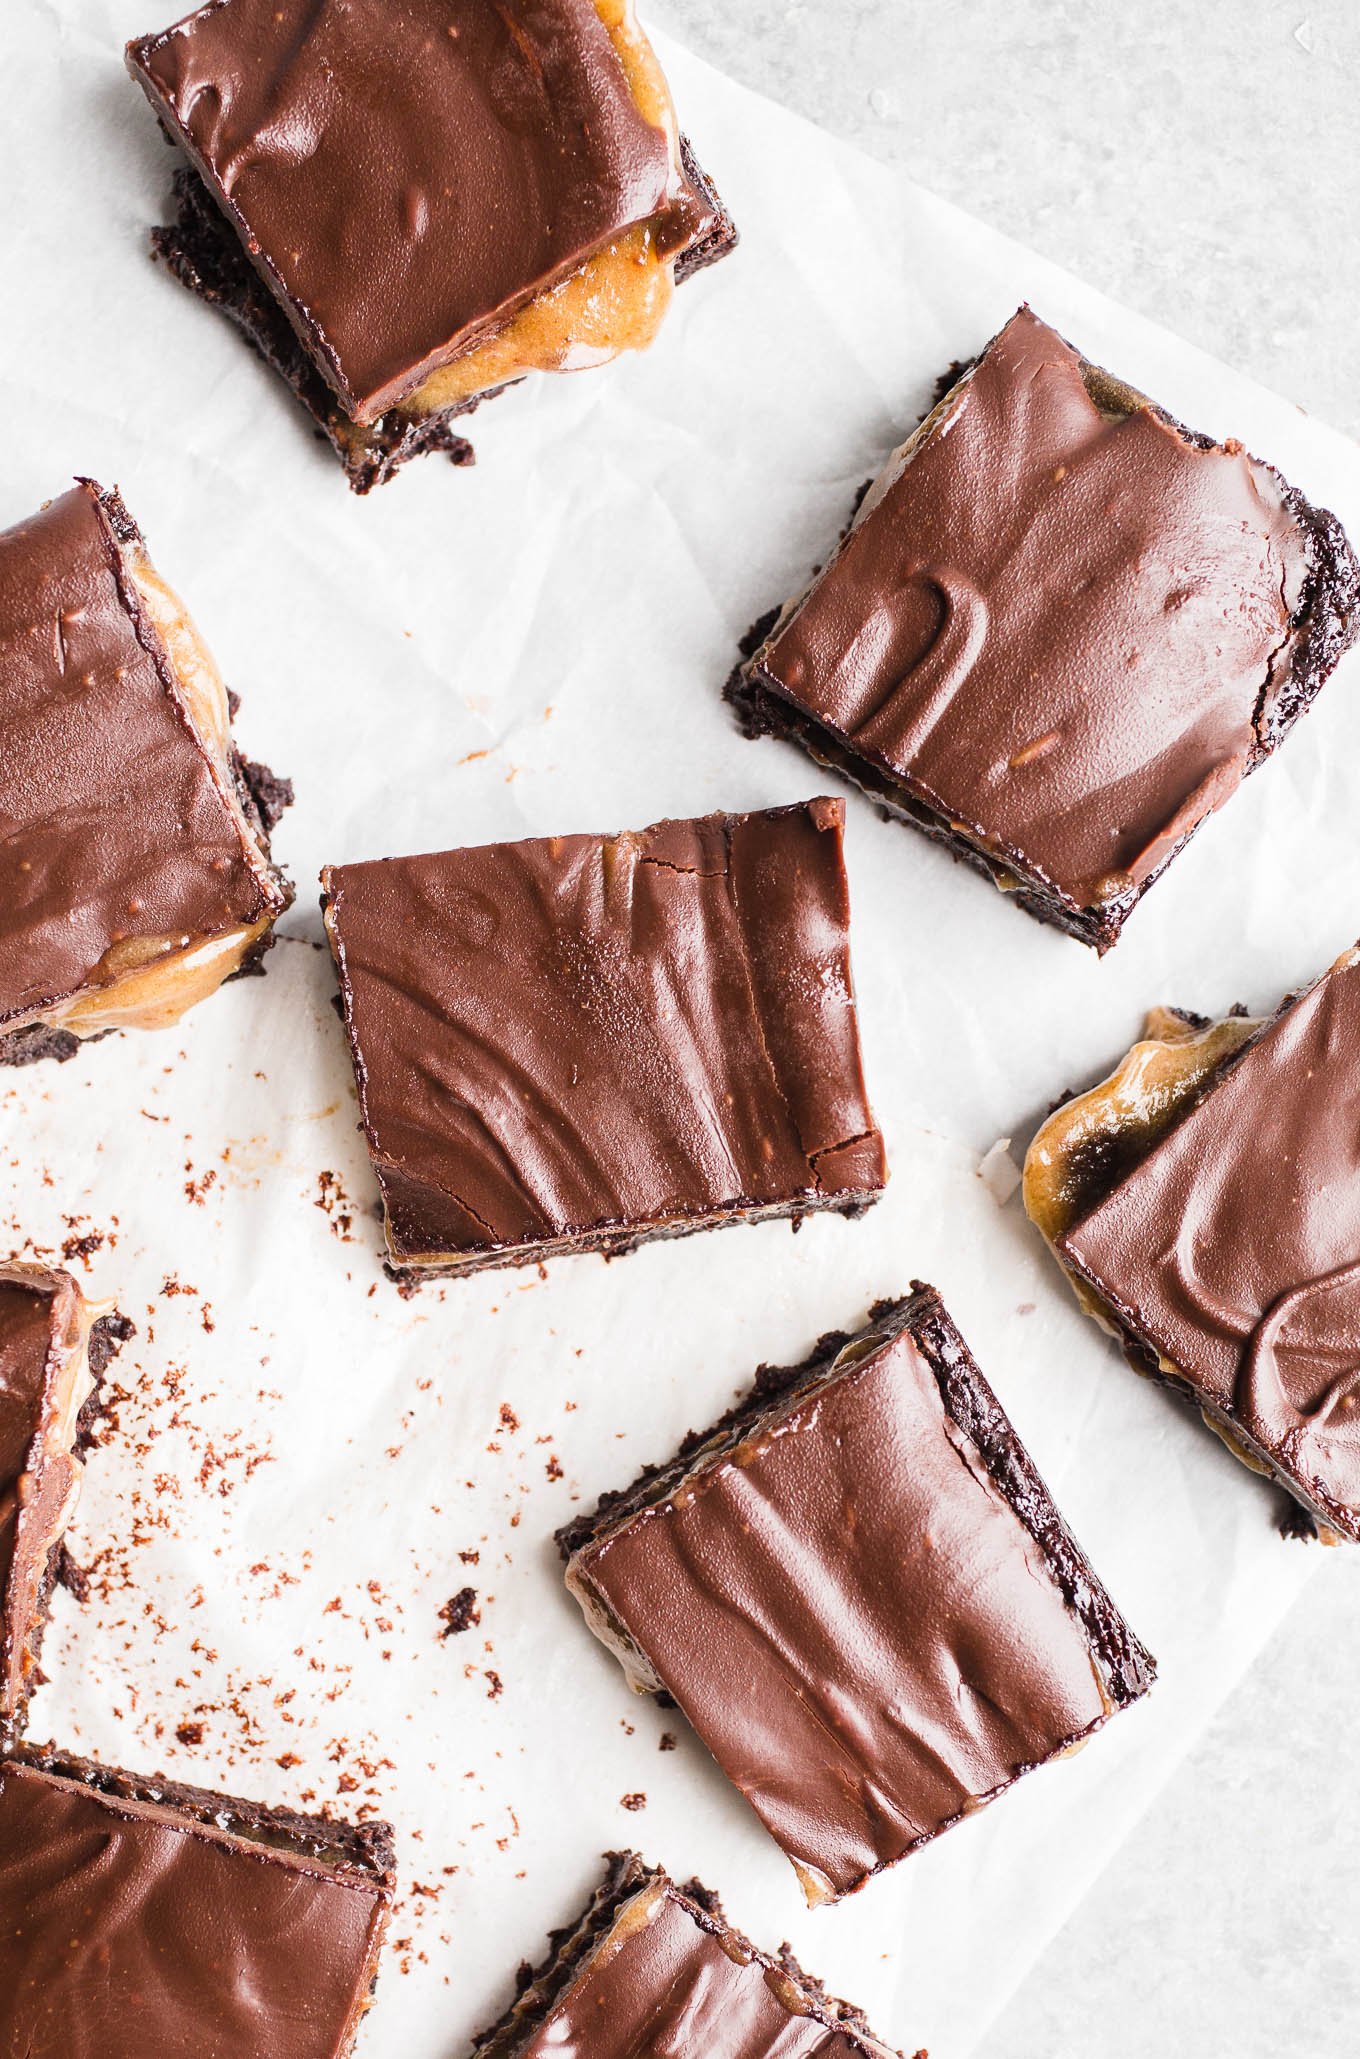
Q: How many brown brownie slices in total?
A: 9